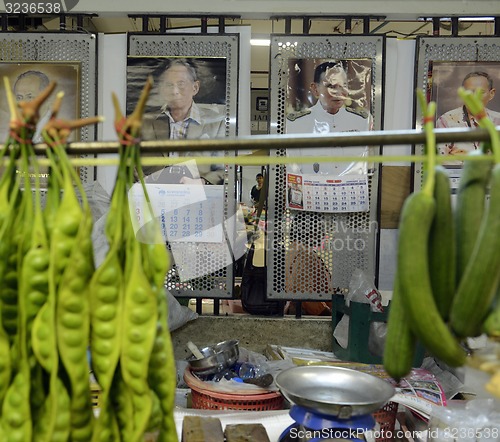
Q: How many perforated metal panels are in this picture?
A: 4